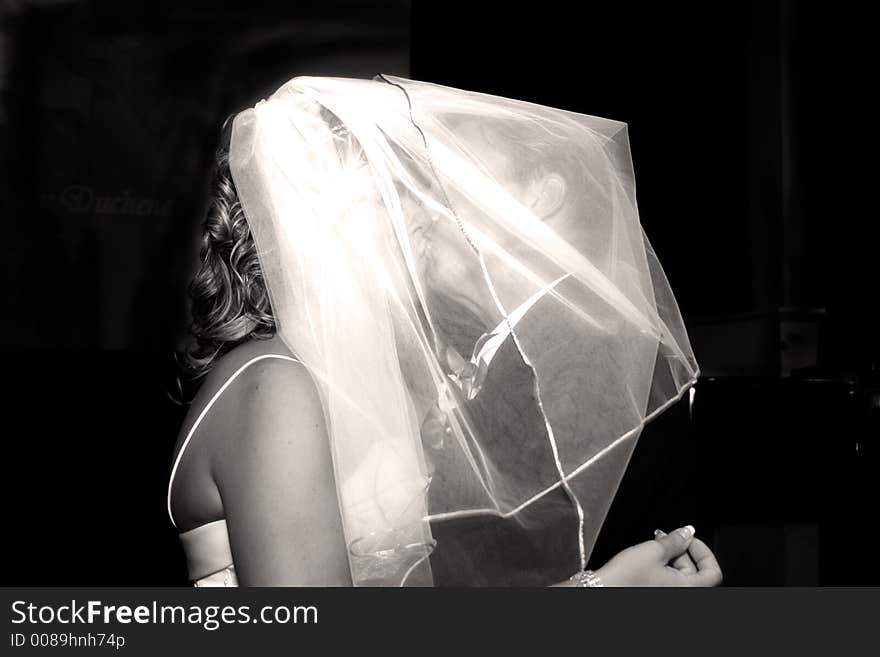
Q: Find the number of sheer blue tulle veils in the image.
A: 0